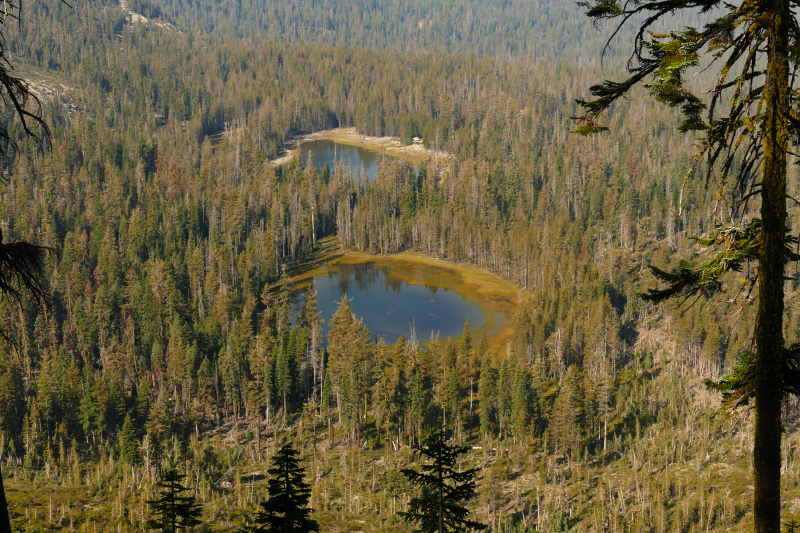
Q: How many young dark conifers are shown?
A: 3